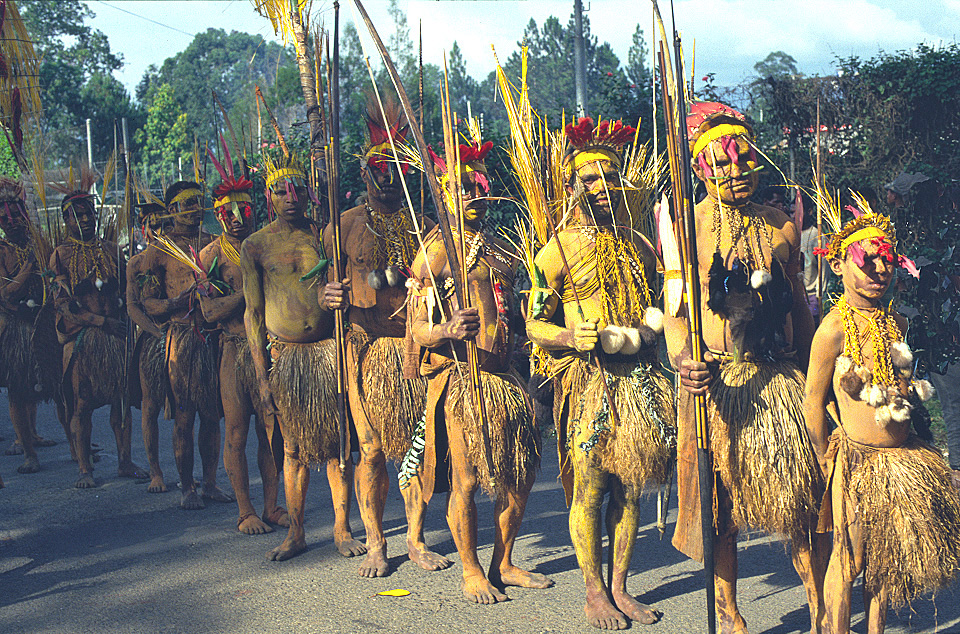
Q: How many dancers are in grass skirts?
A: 11